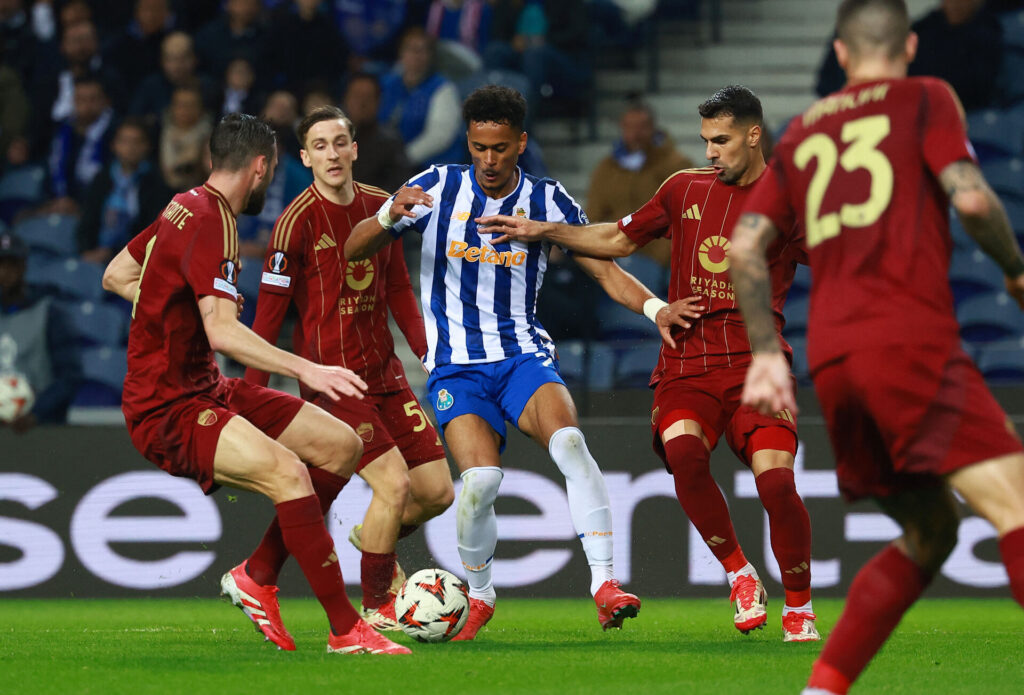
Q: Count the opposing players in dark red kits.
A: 4